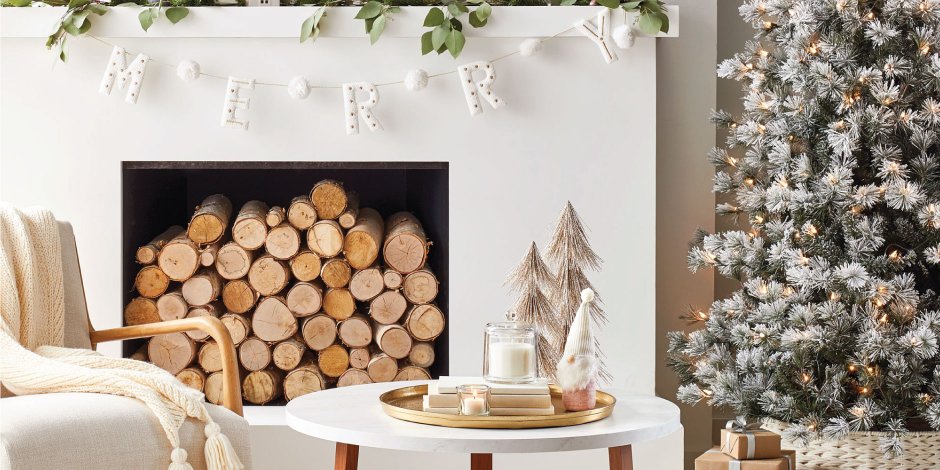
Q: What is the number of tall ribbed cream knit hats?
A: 1